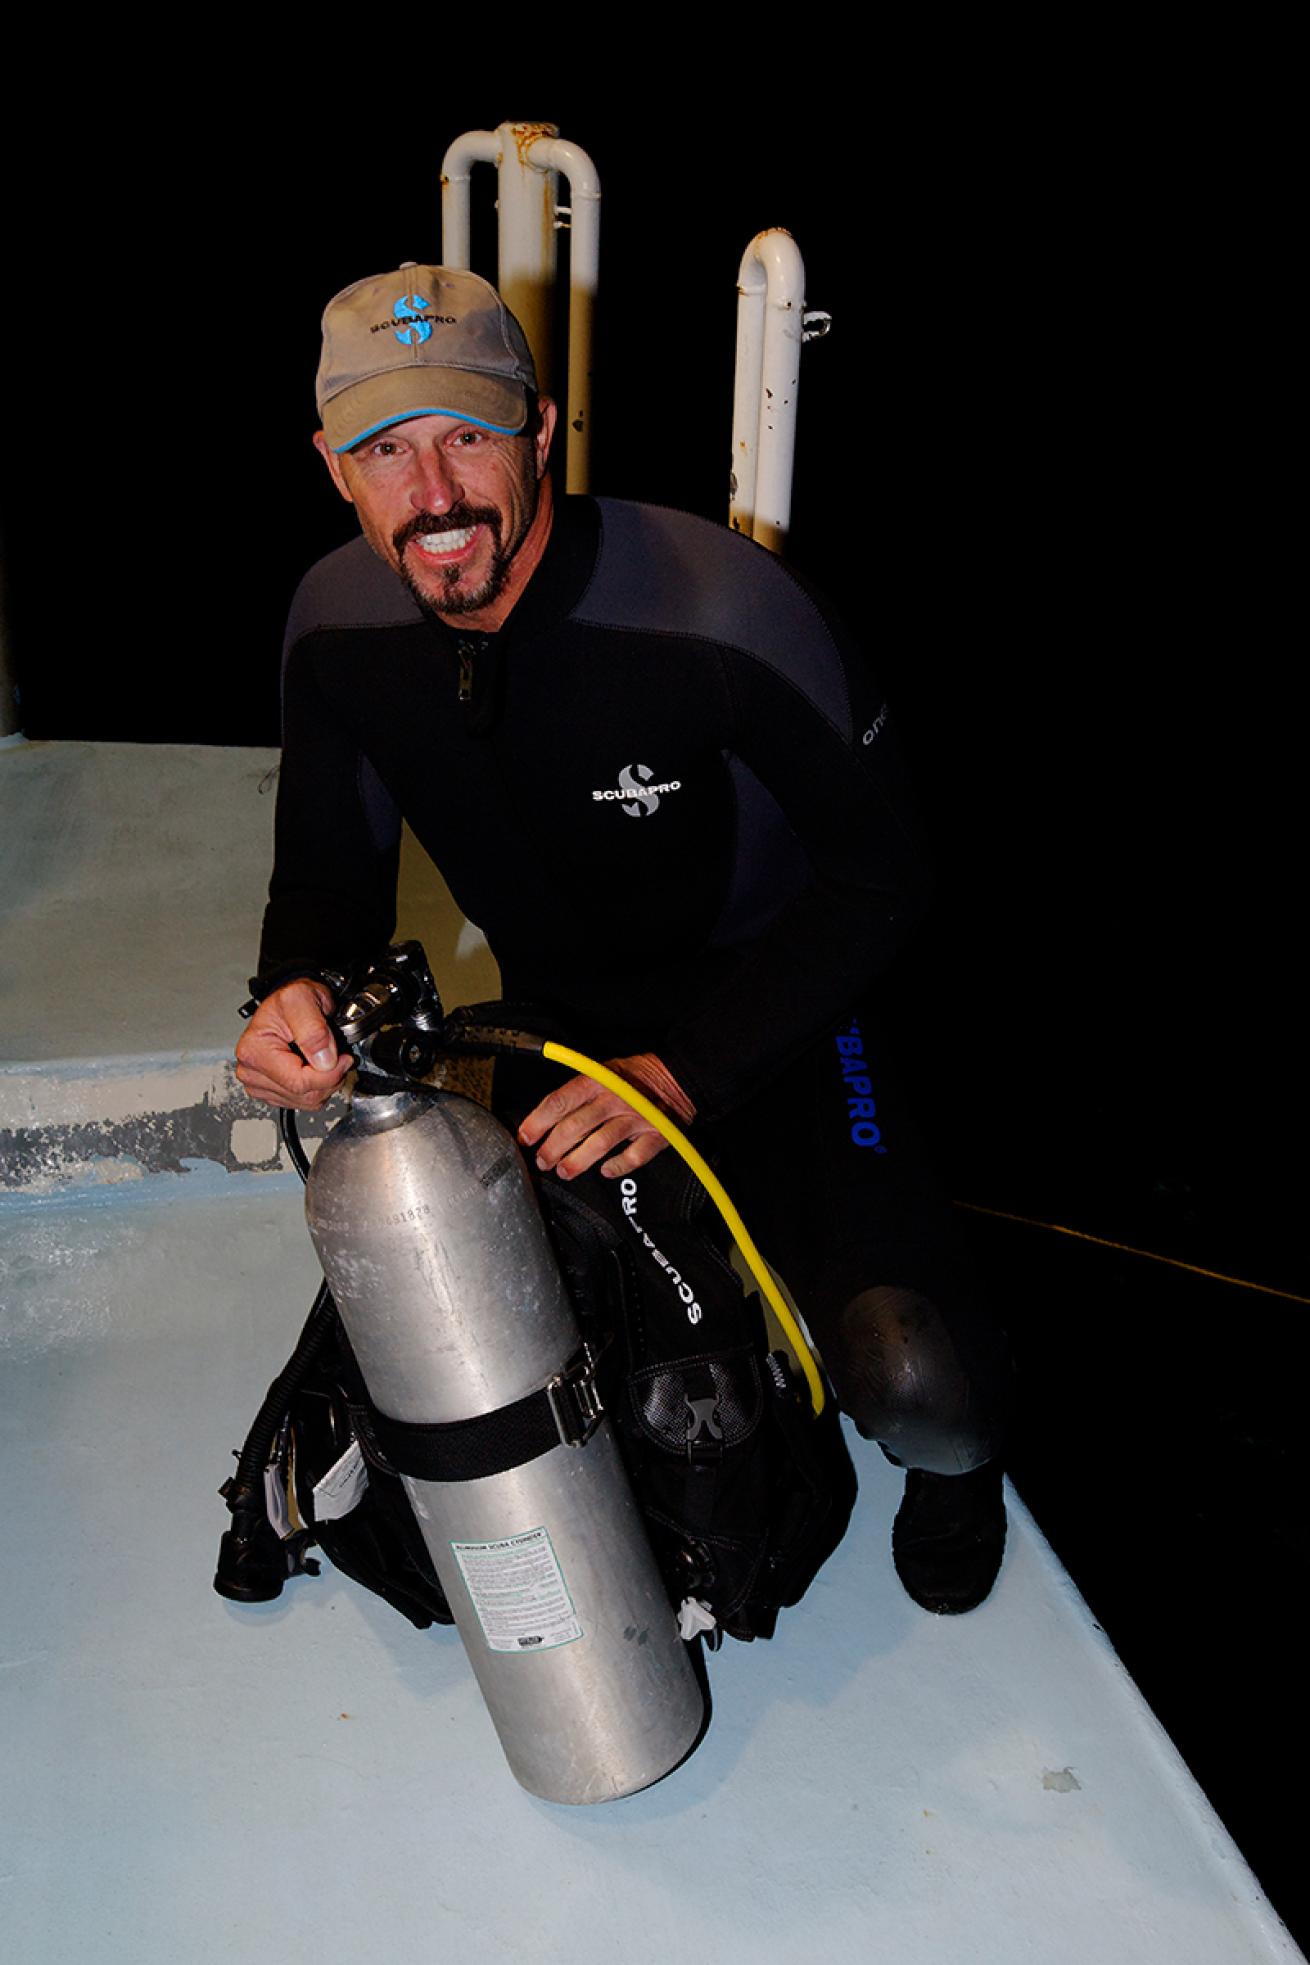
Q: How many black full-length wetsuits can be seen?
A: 1